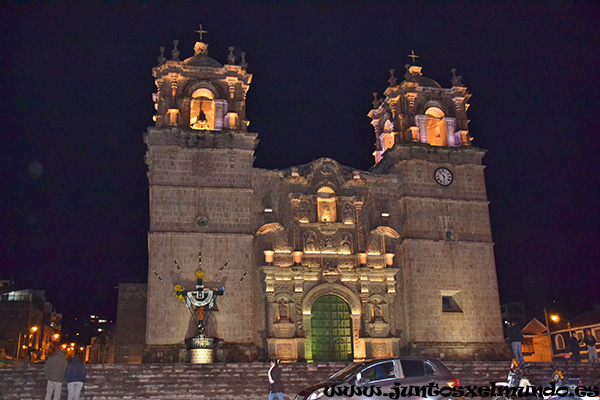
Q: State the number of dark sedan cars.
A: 1